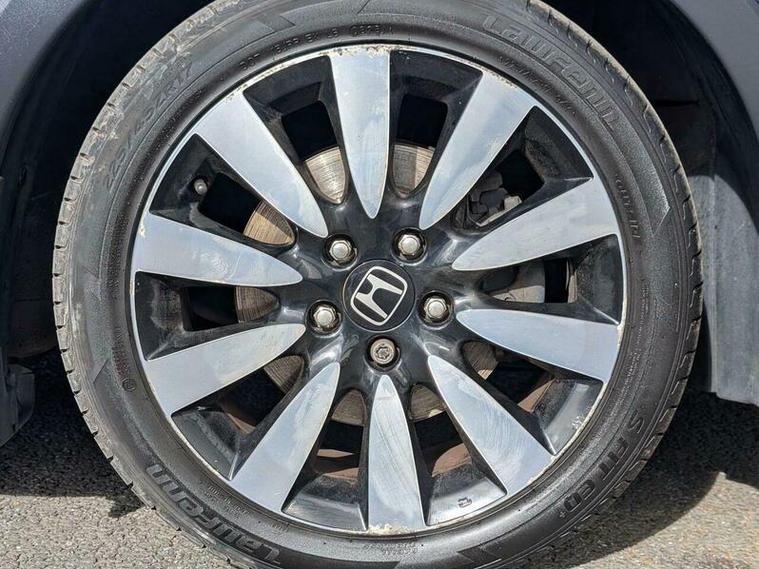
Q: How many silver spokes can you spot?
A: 10